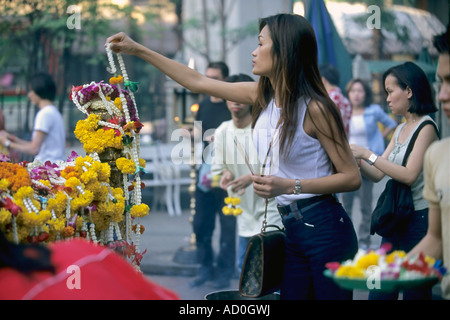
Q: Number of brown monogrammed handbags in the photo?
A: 1